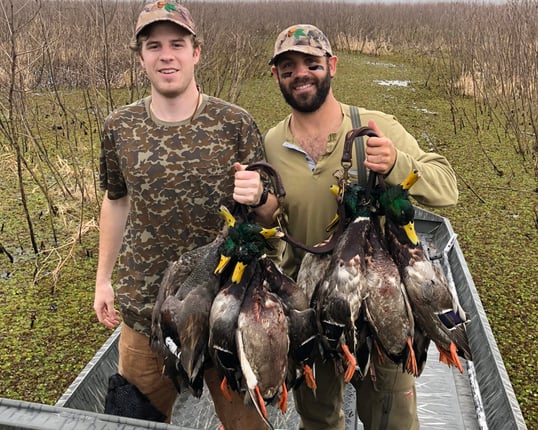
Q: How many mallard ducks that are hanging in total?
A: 8